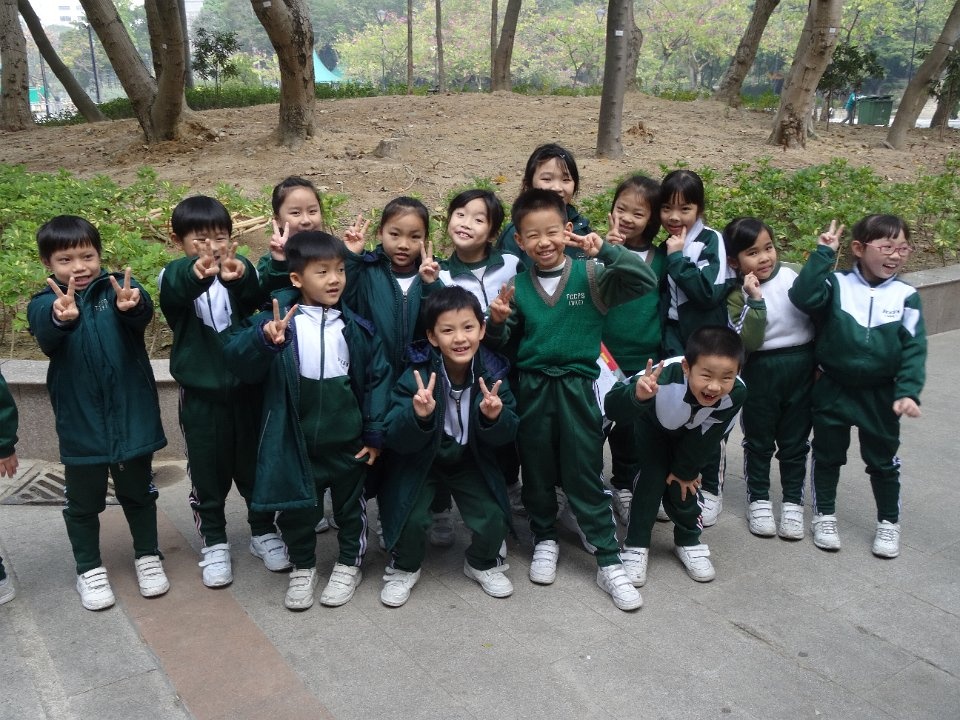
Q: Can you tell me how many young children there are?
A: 14